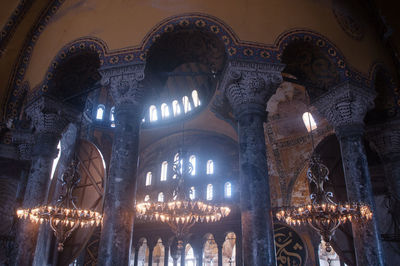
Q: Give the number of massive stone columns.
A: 4